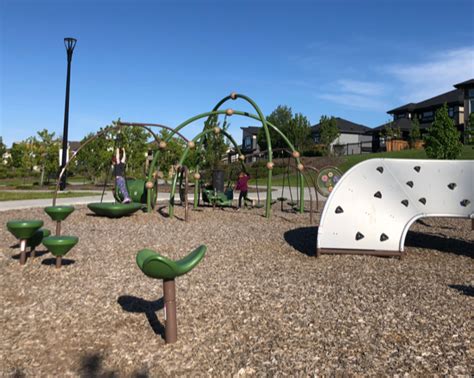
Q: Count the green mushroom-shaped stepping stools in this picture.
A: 4